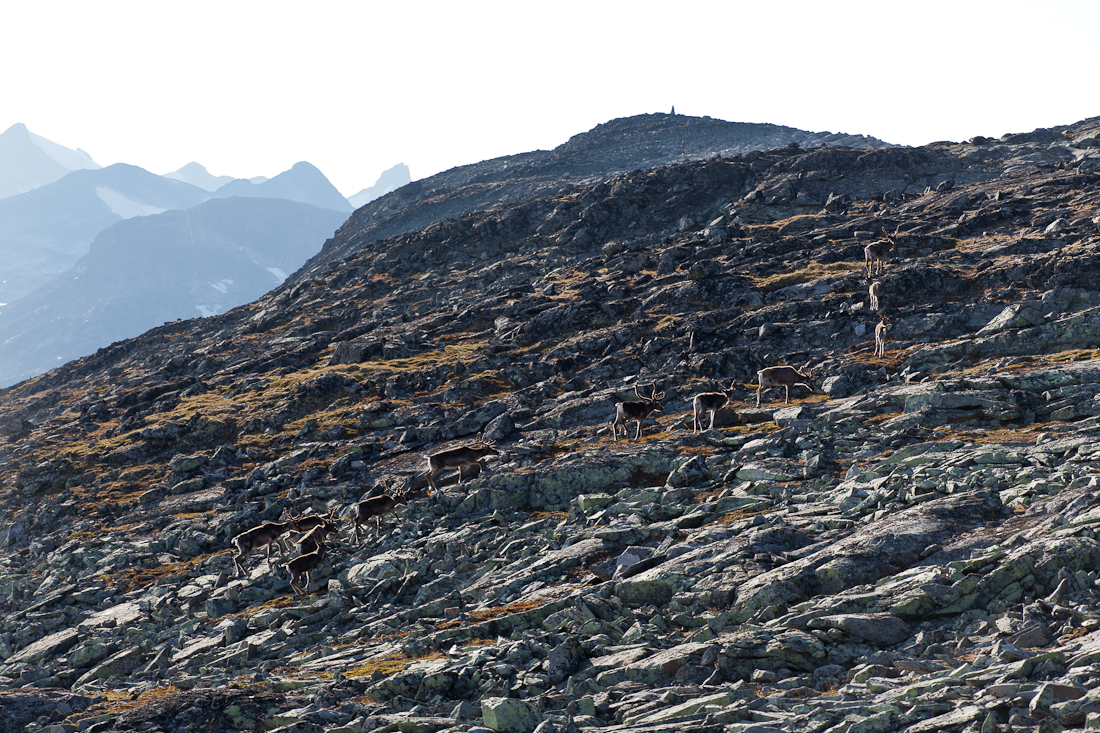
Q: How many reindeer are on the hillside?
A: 12